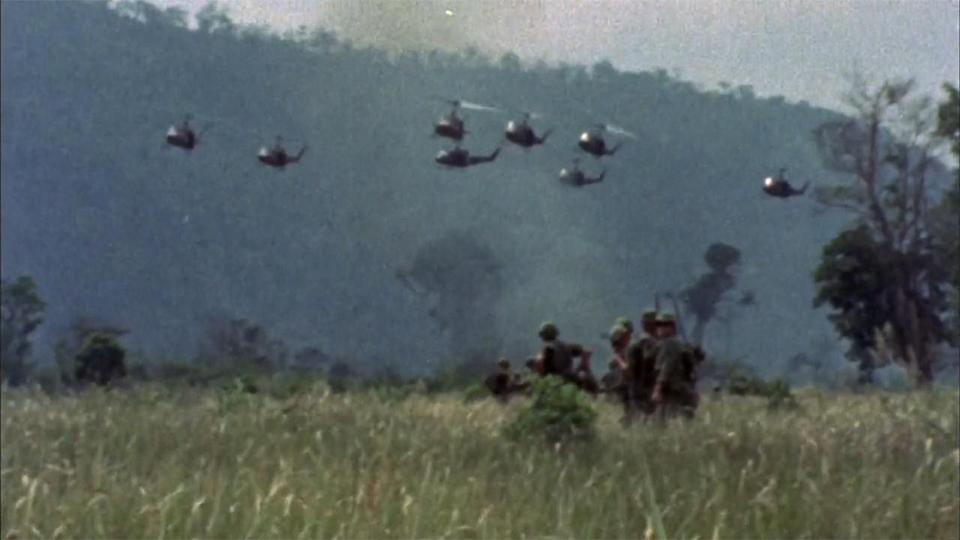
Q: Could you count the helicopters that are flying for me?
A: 8